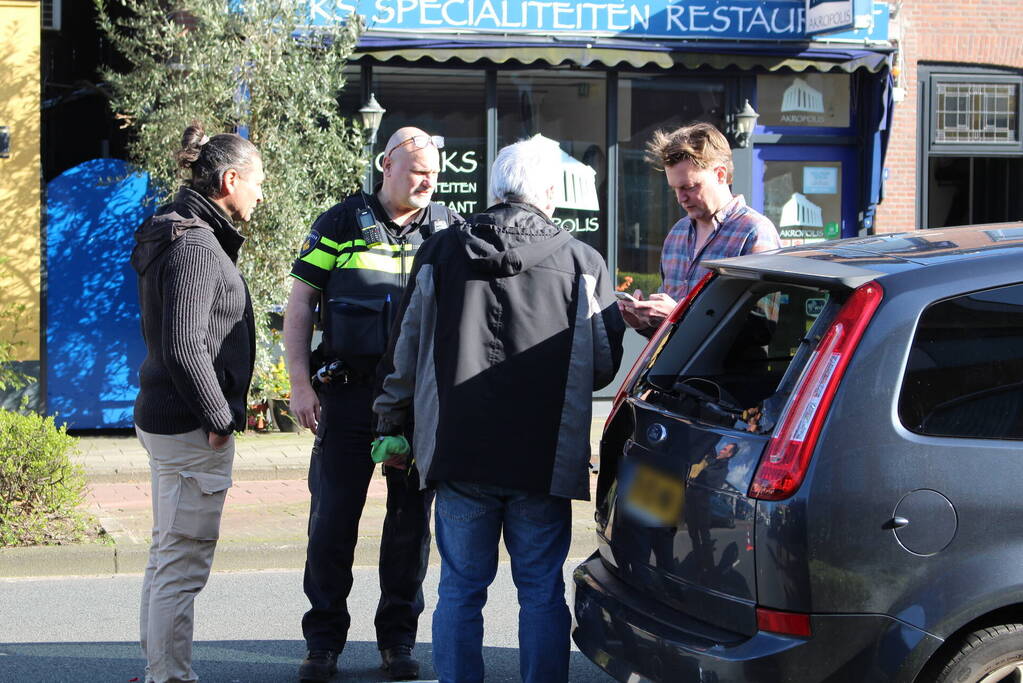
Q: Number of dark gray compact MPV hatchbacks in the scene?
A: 1